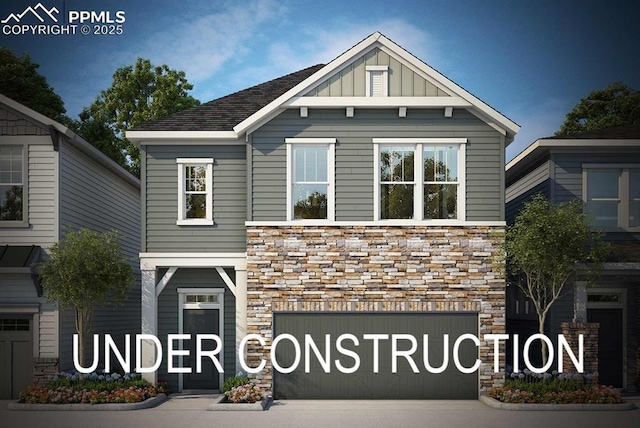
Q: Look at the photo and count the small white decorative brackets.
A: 4